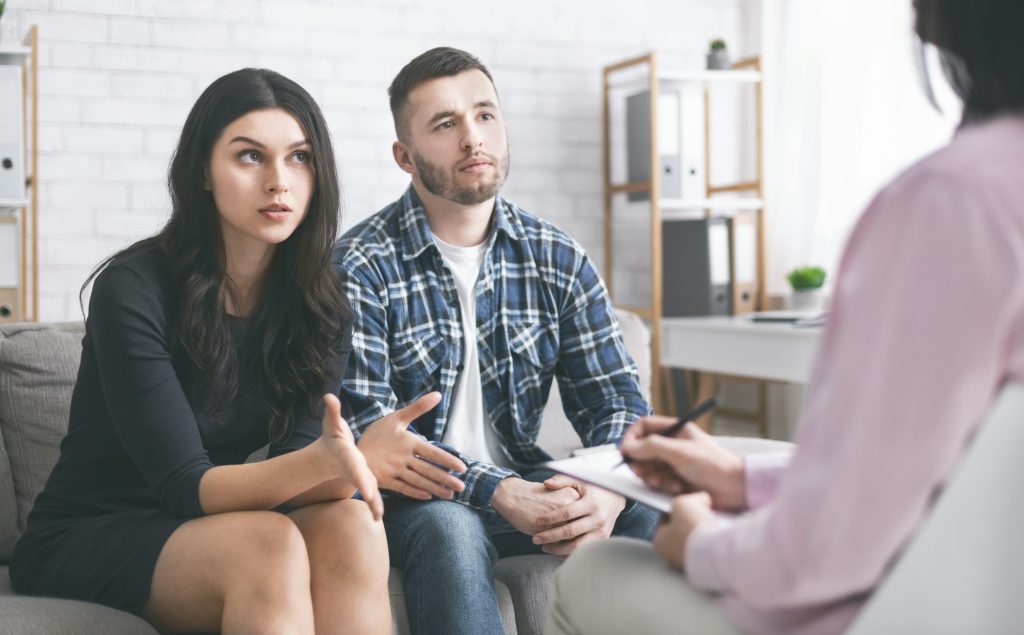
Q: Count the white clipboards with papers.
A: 1